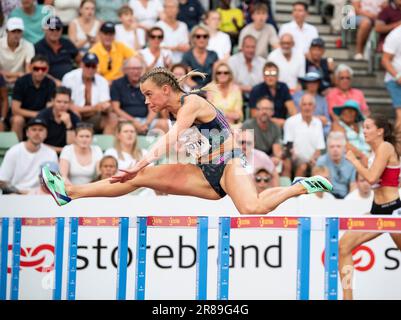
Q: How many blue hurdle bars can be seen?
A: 10